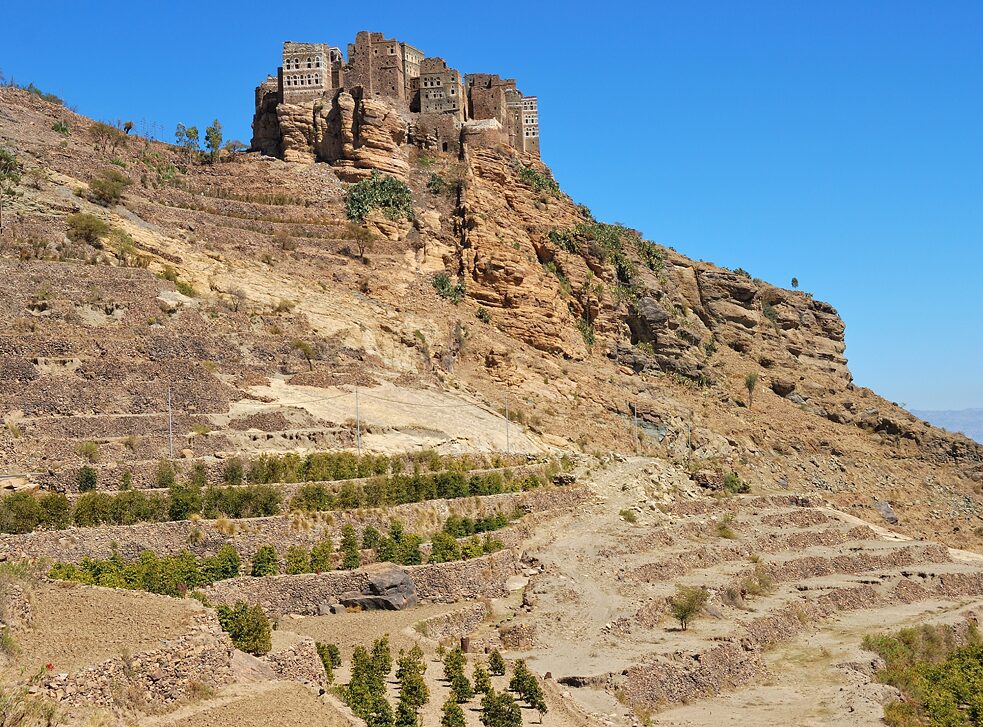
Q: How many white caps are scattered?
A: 0